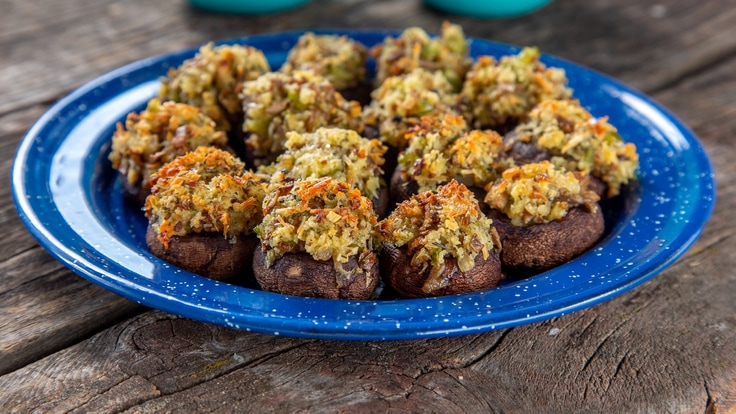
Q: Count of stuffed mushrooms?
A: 14